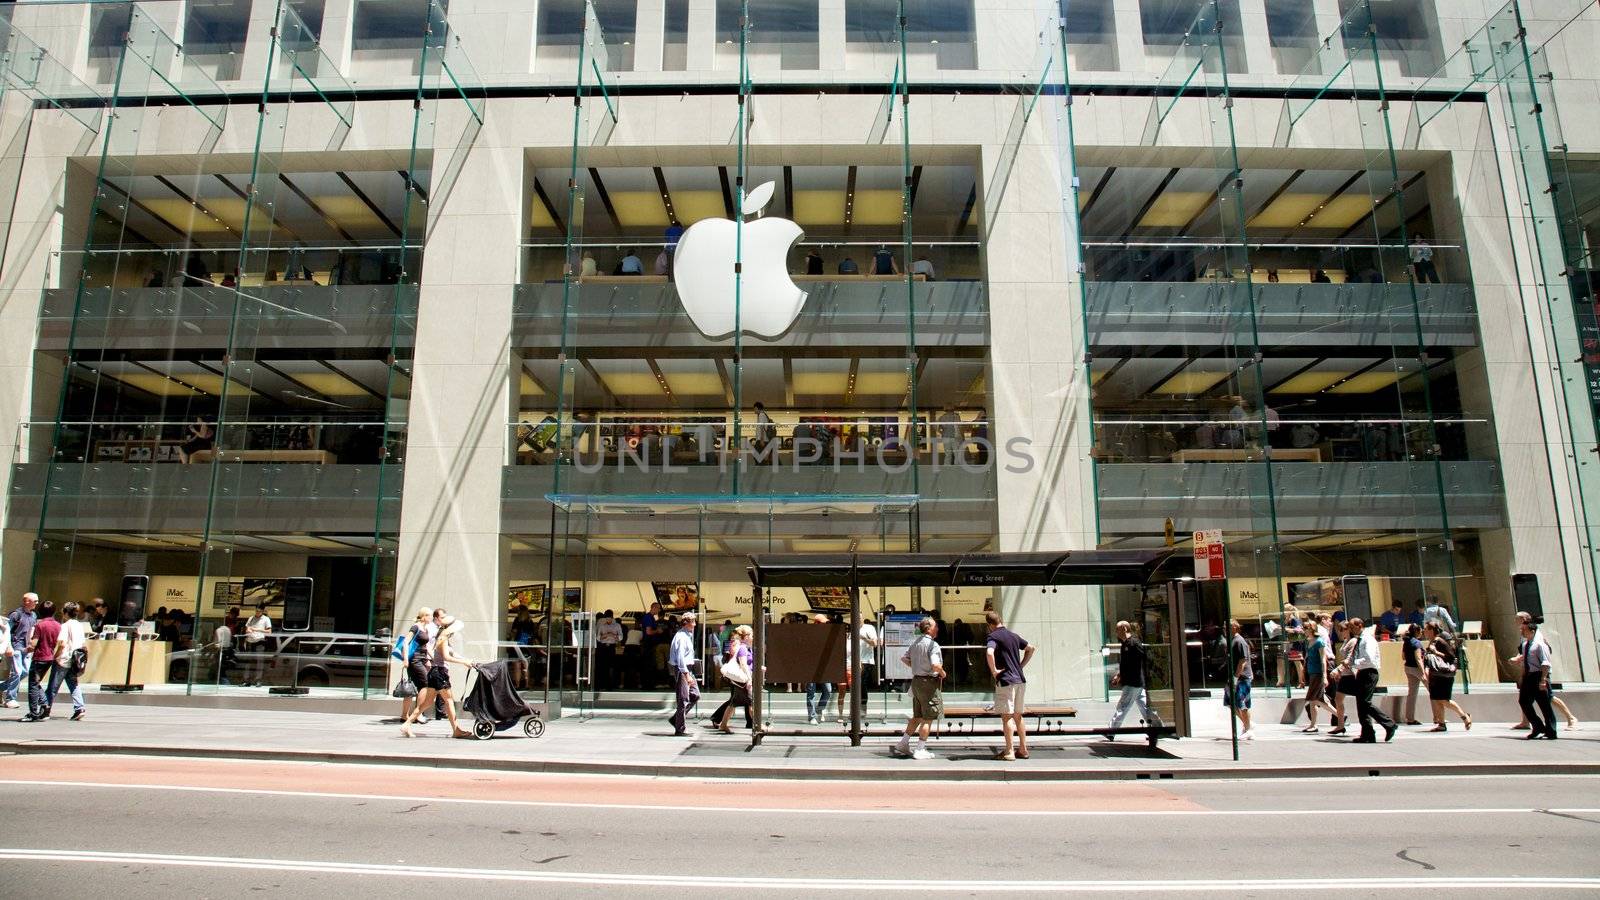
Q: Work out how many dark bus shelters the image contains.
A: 1